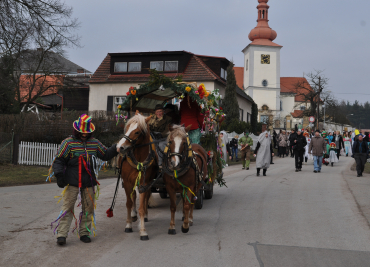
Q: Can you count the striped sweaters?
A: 1